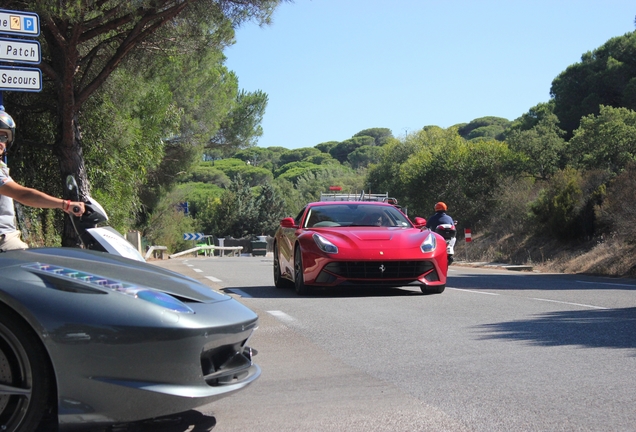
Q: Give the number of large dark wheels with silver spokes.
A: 1